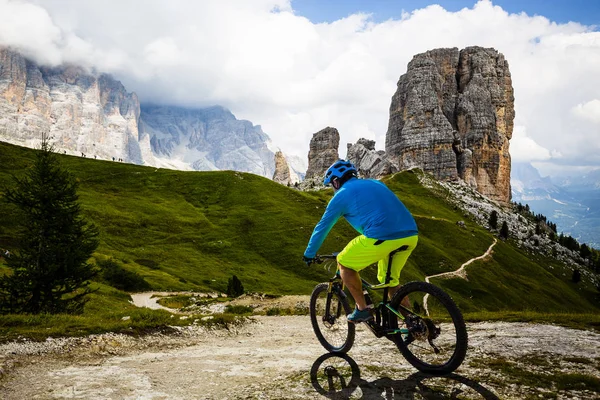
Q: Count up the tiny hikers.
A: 7